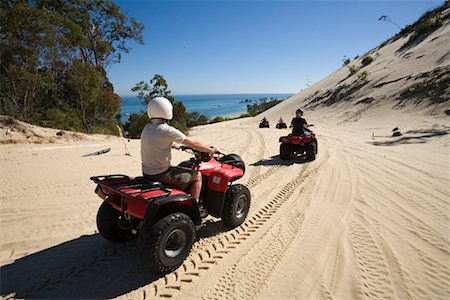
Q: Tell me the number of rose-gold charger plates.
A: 0